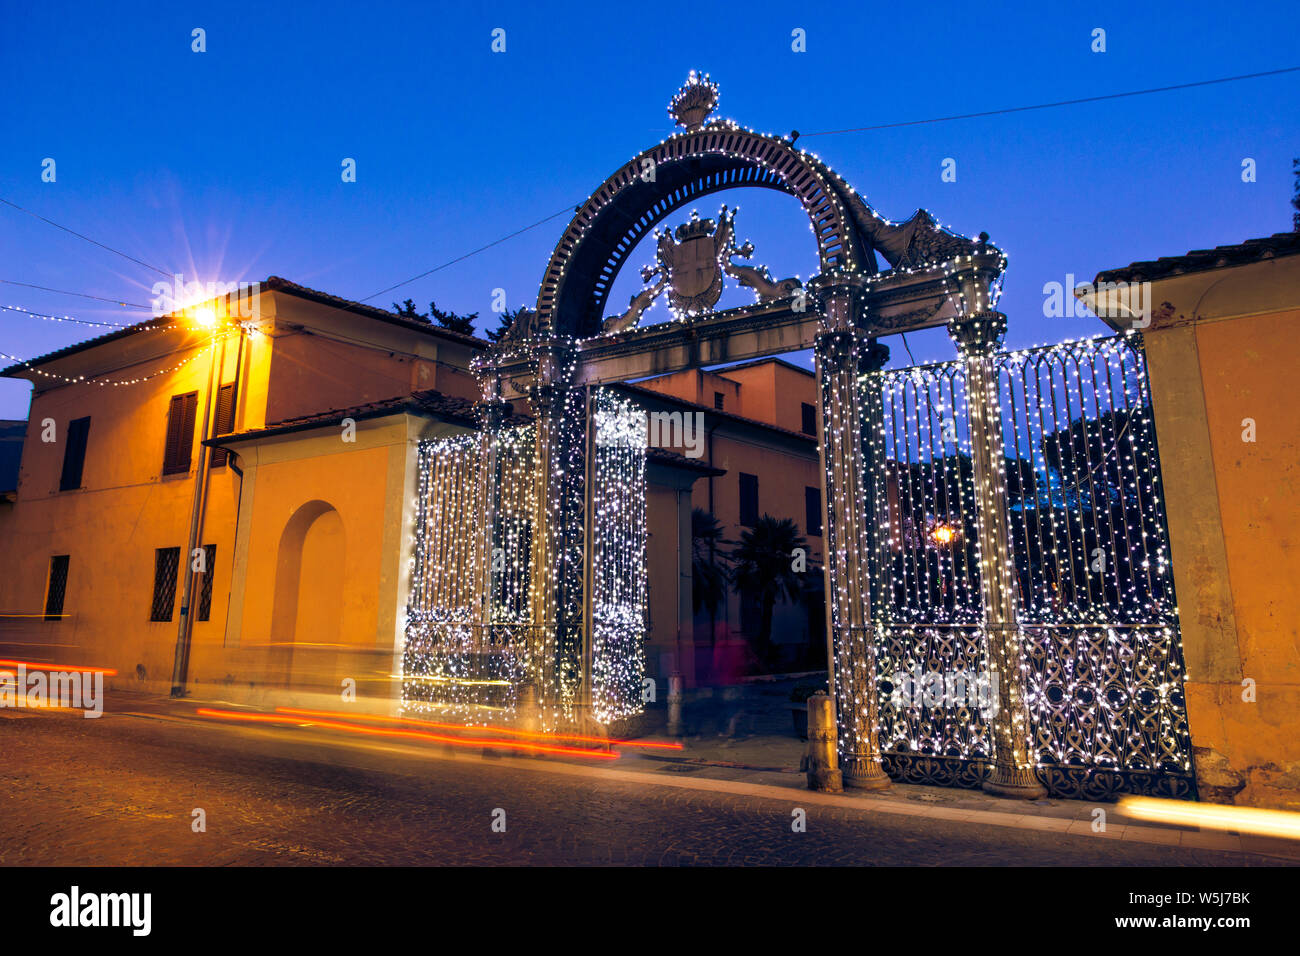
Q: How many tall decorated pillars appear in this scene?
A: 4